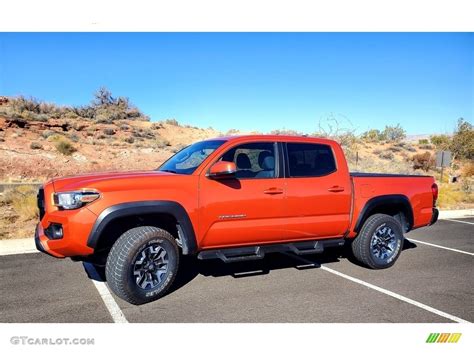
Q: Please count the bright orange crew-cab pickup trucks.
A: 1